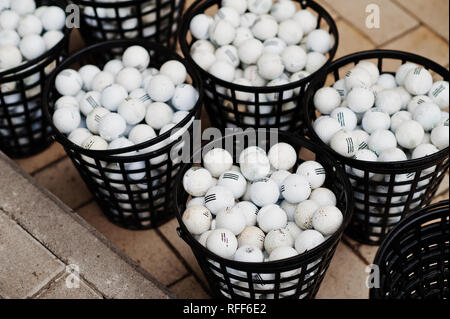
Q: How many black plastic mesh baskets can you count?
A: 7